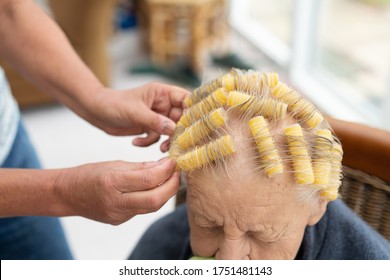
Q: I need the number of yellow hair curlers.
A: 11